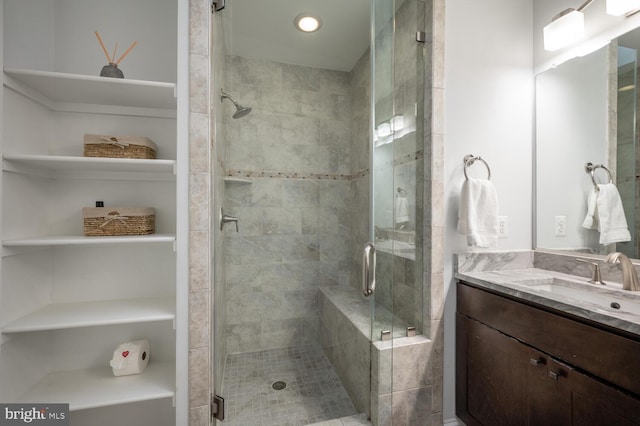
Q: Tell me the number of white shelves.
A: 5